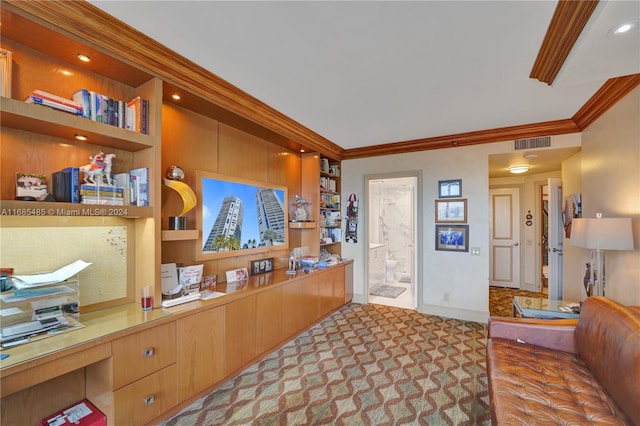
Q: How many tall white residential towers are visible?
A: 2